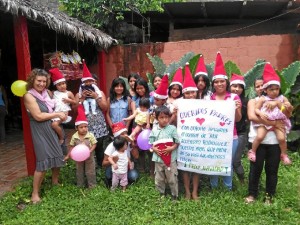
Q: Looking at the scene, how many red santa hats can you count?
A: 12